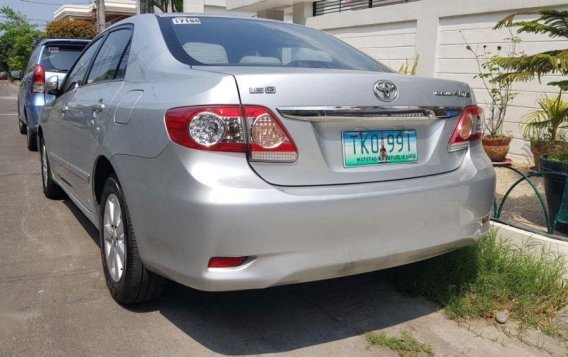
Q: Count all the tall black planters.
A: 1